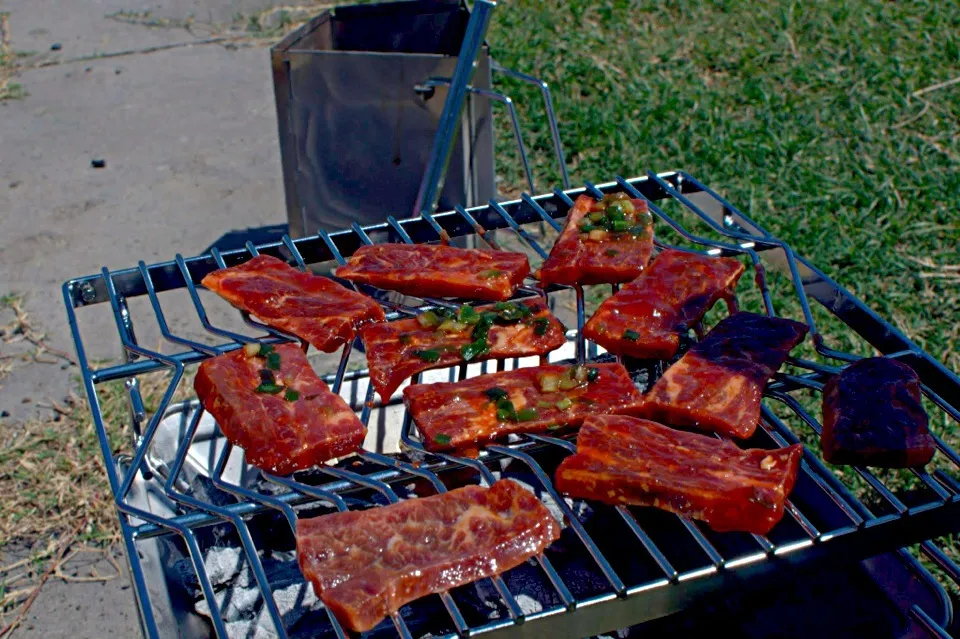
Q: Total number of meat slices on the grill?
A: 11